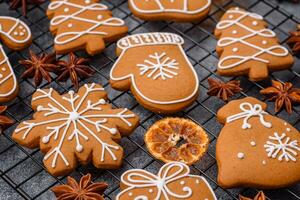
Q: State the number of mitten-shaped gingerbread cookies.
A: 1